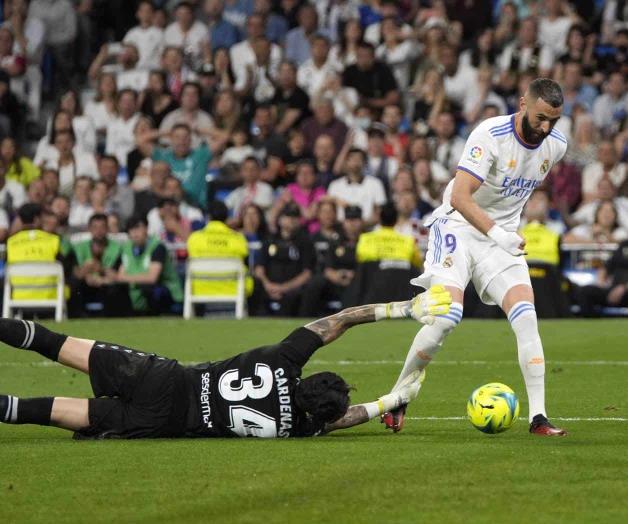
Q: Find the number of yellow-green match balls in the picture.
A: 1